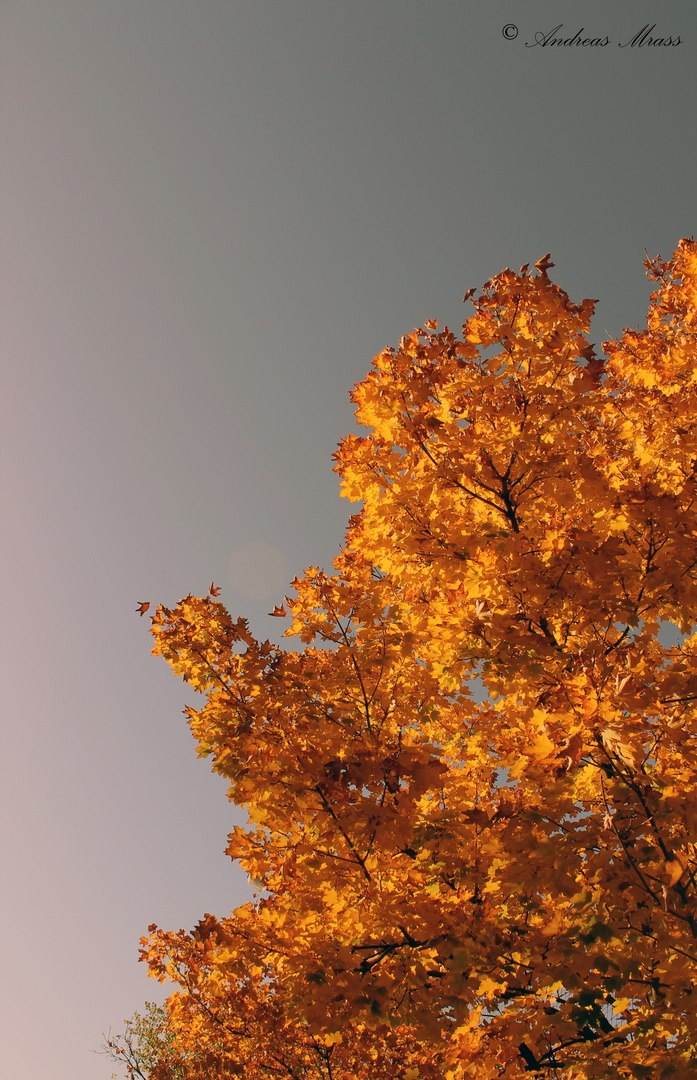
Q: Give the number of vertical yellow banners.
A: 0